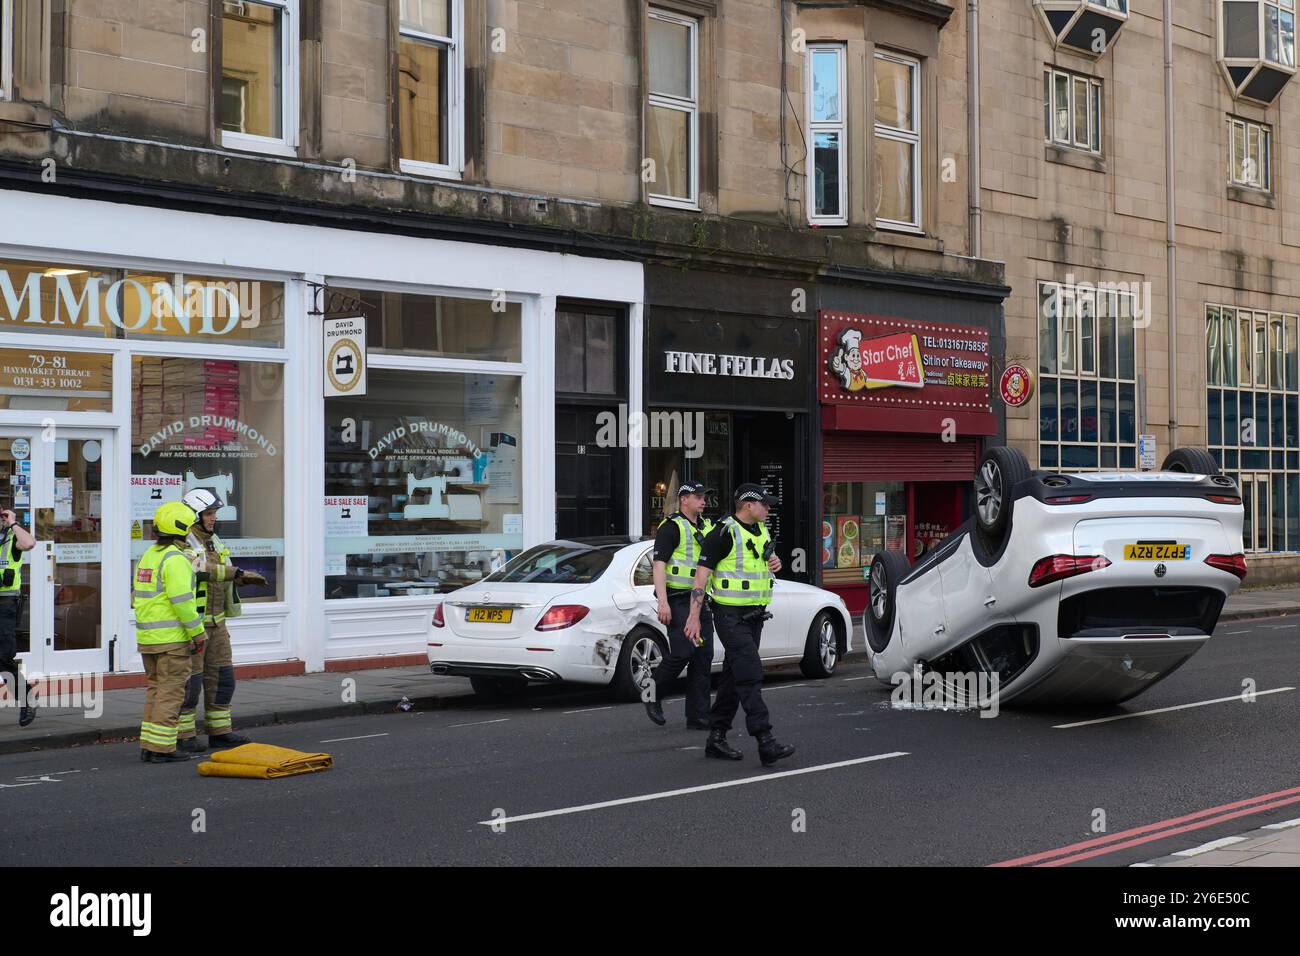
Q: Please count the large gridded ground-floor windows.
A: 2